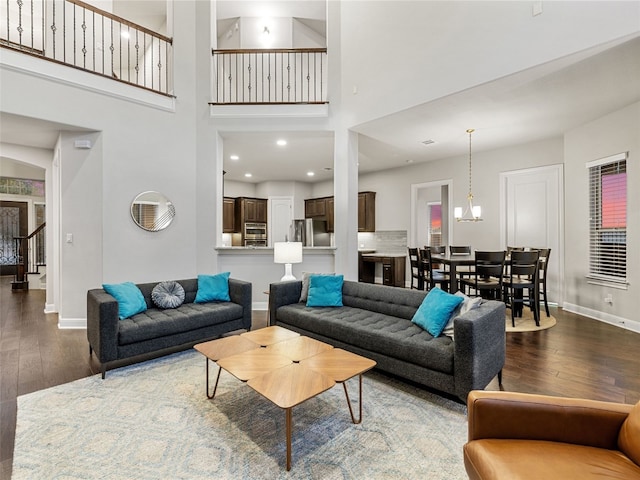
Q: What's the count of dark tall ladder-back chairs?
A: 8